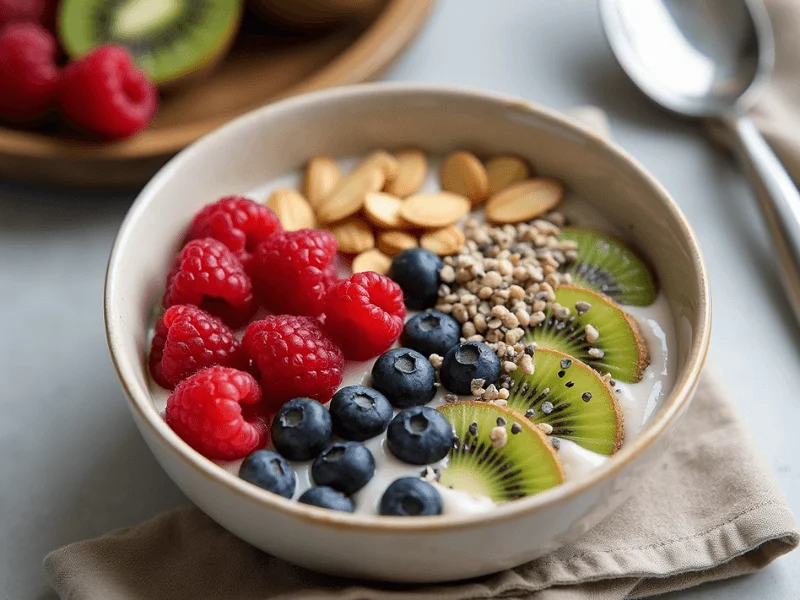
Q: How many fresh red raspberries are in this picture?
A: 10